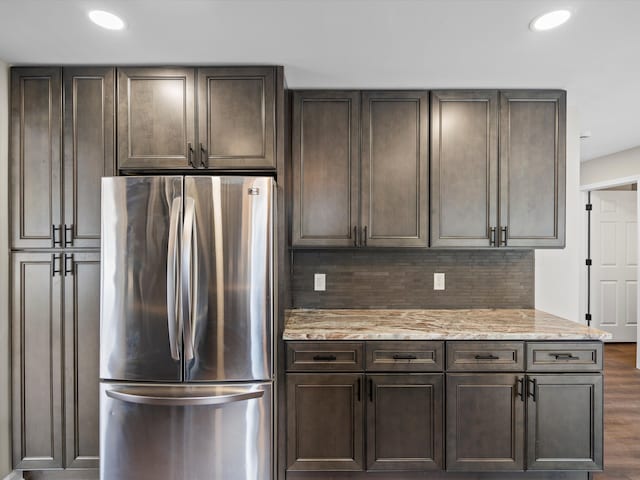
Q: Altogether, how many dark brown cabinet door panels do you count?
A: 14